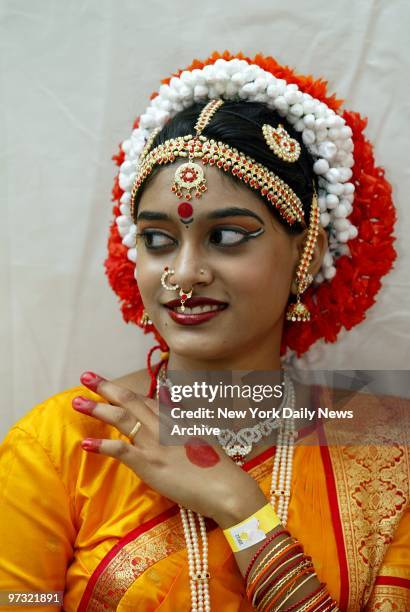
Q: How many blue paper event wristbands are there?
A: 0